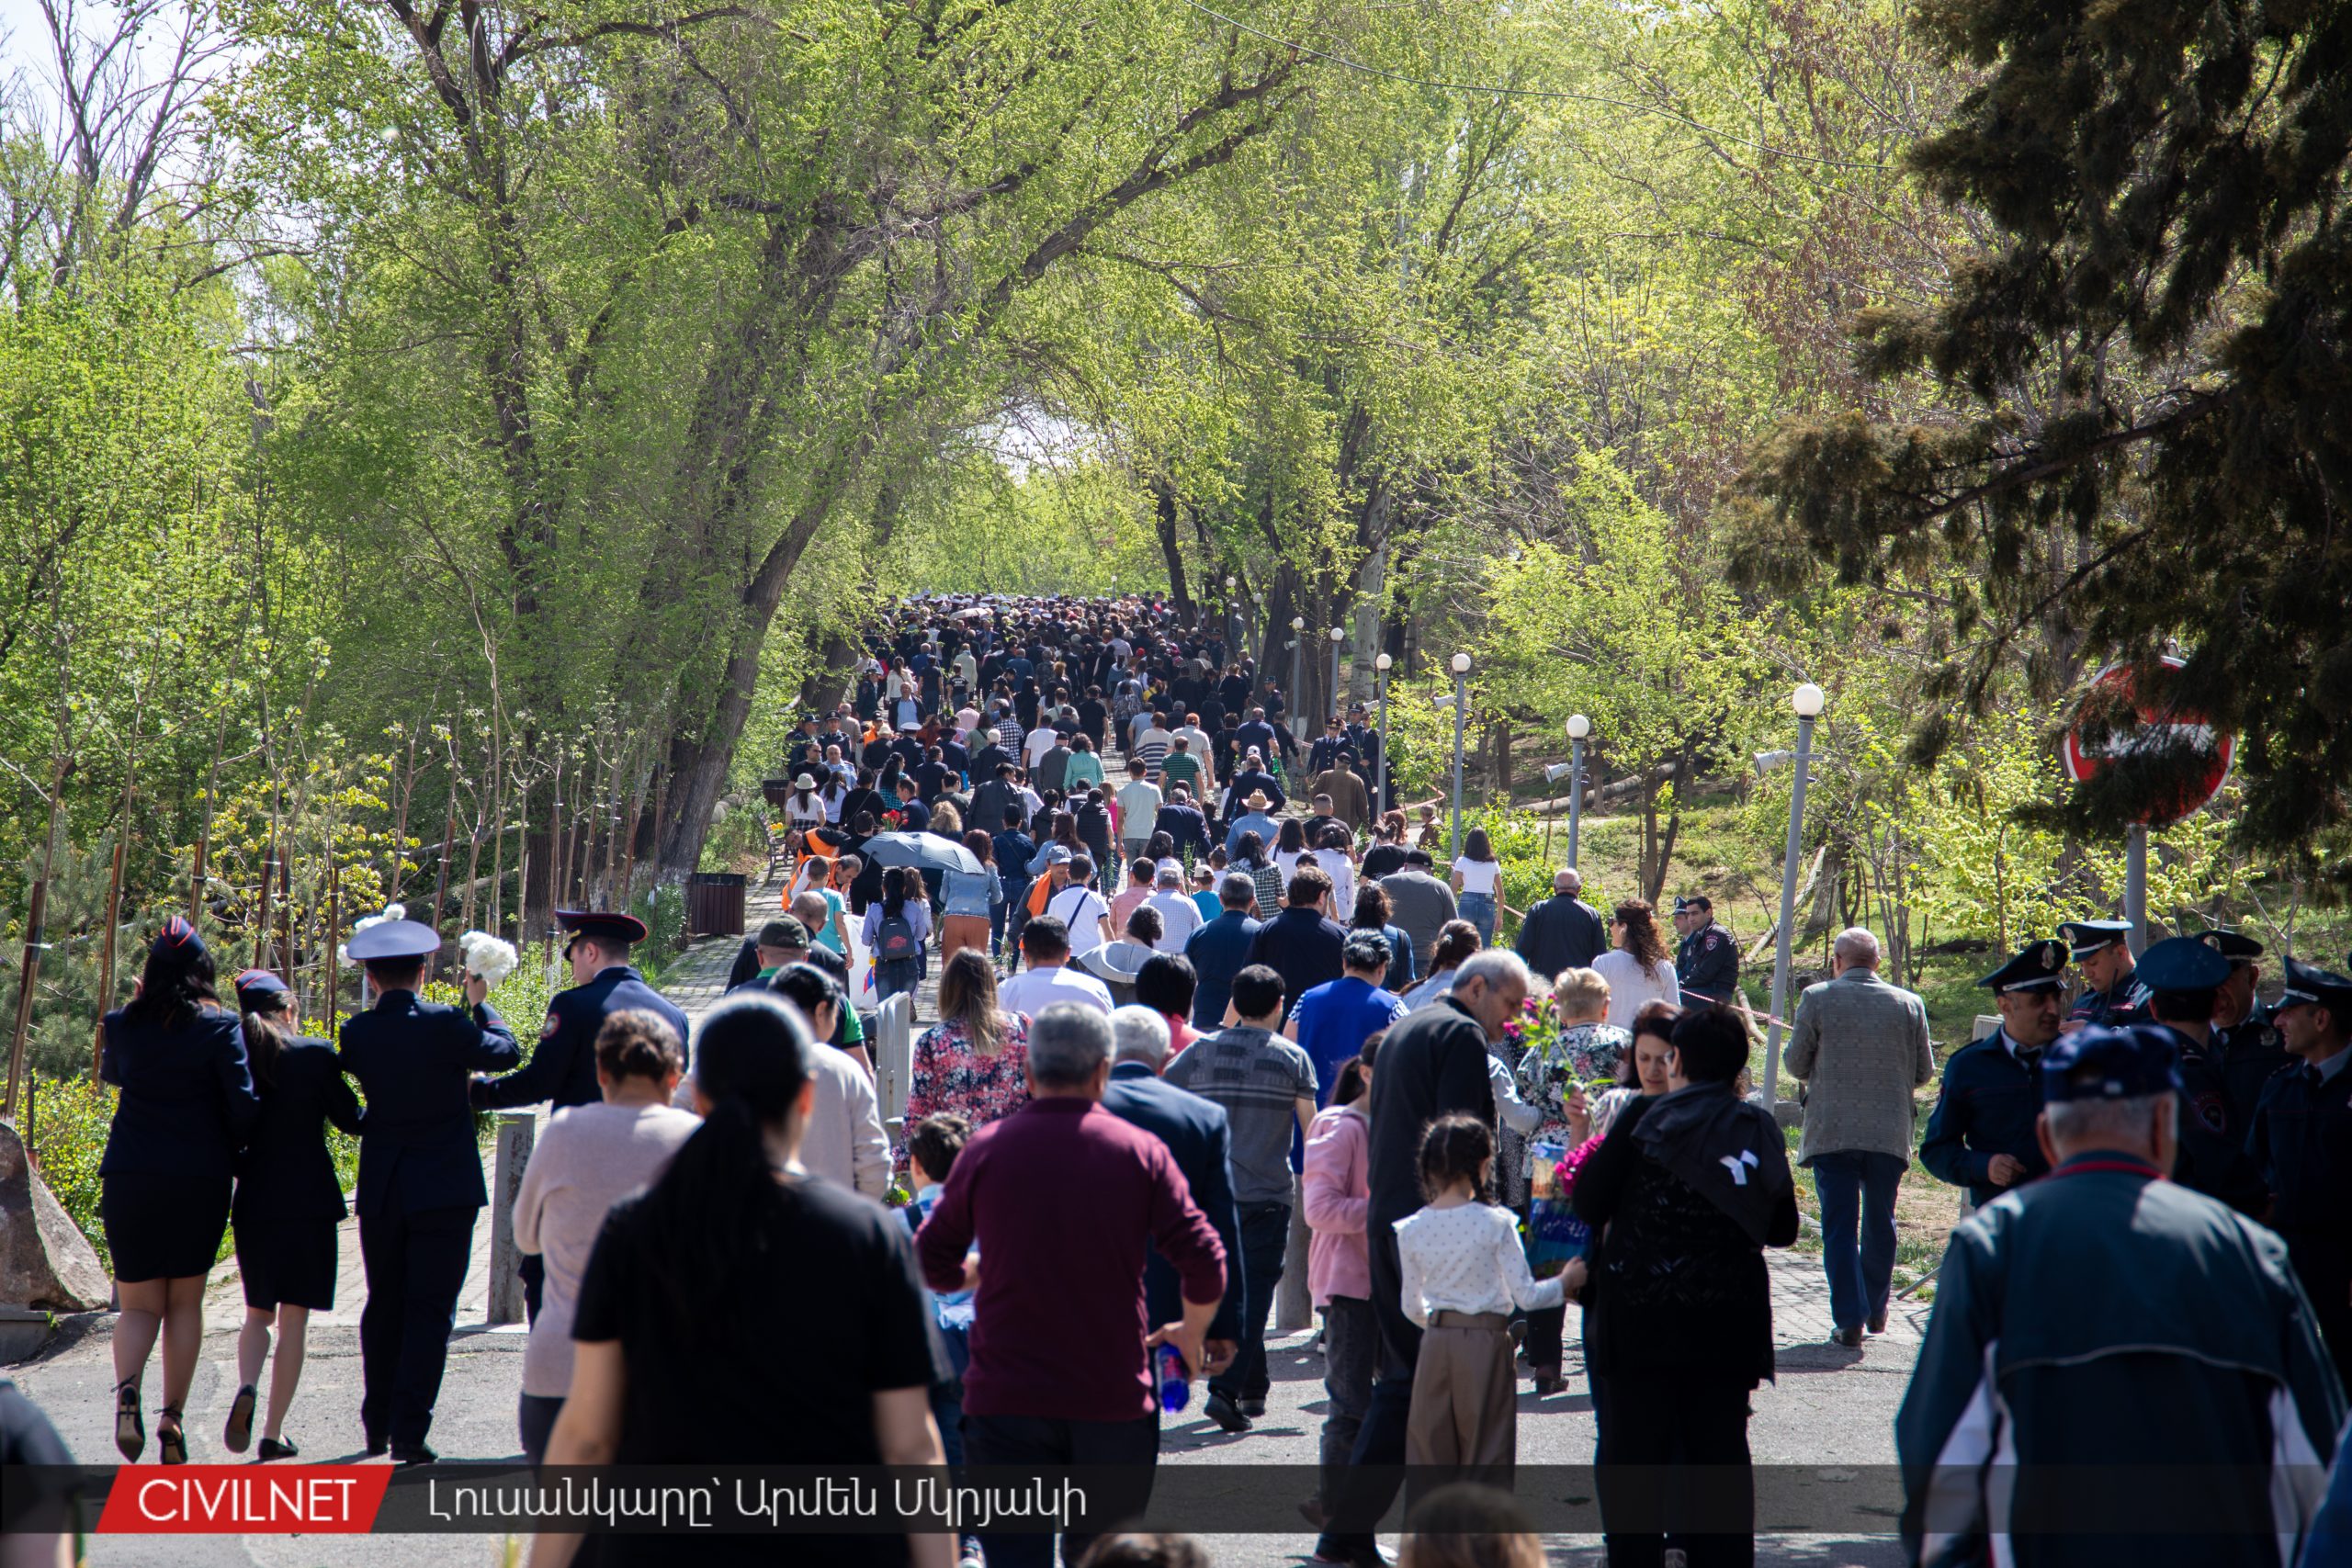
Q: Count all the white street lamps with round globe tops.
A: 9